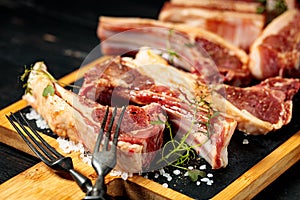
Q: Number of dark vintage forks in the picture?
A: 2